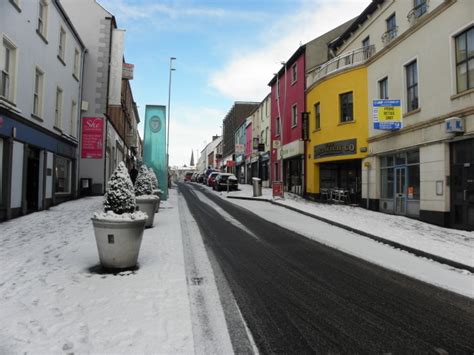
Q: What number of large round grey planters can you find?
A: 3